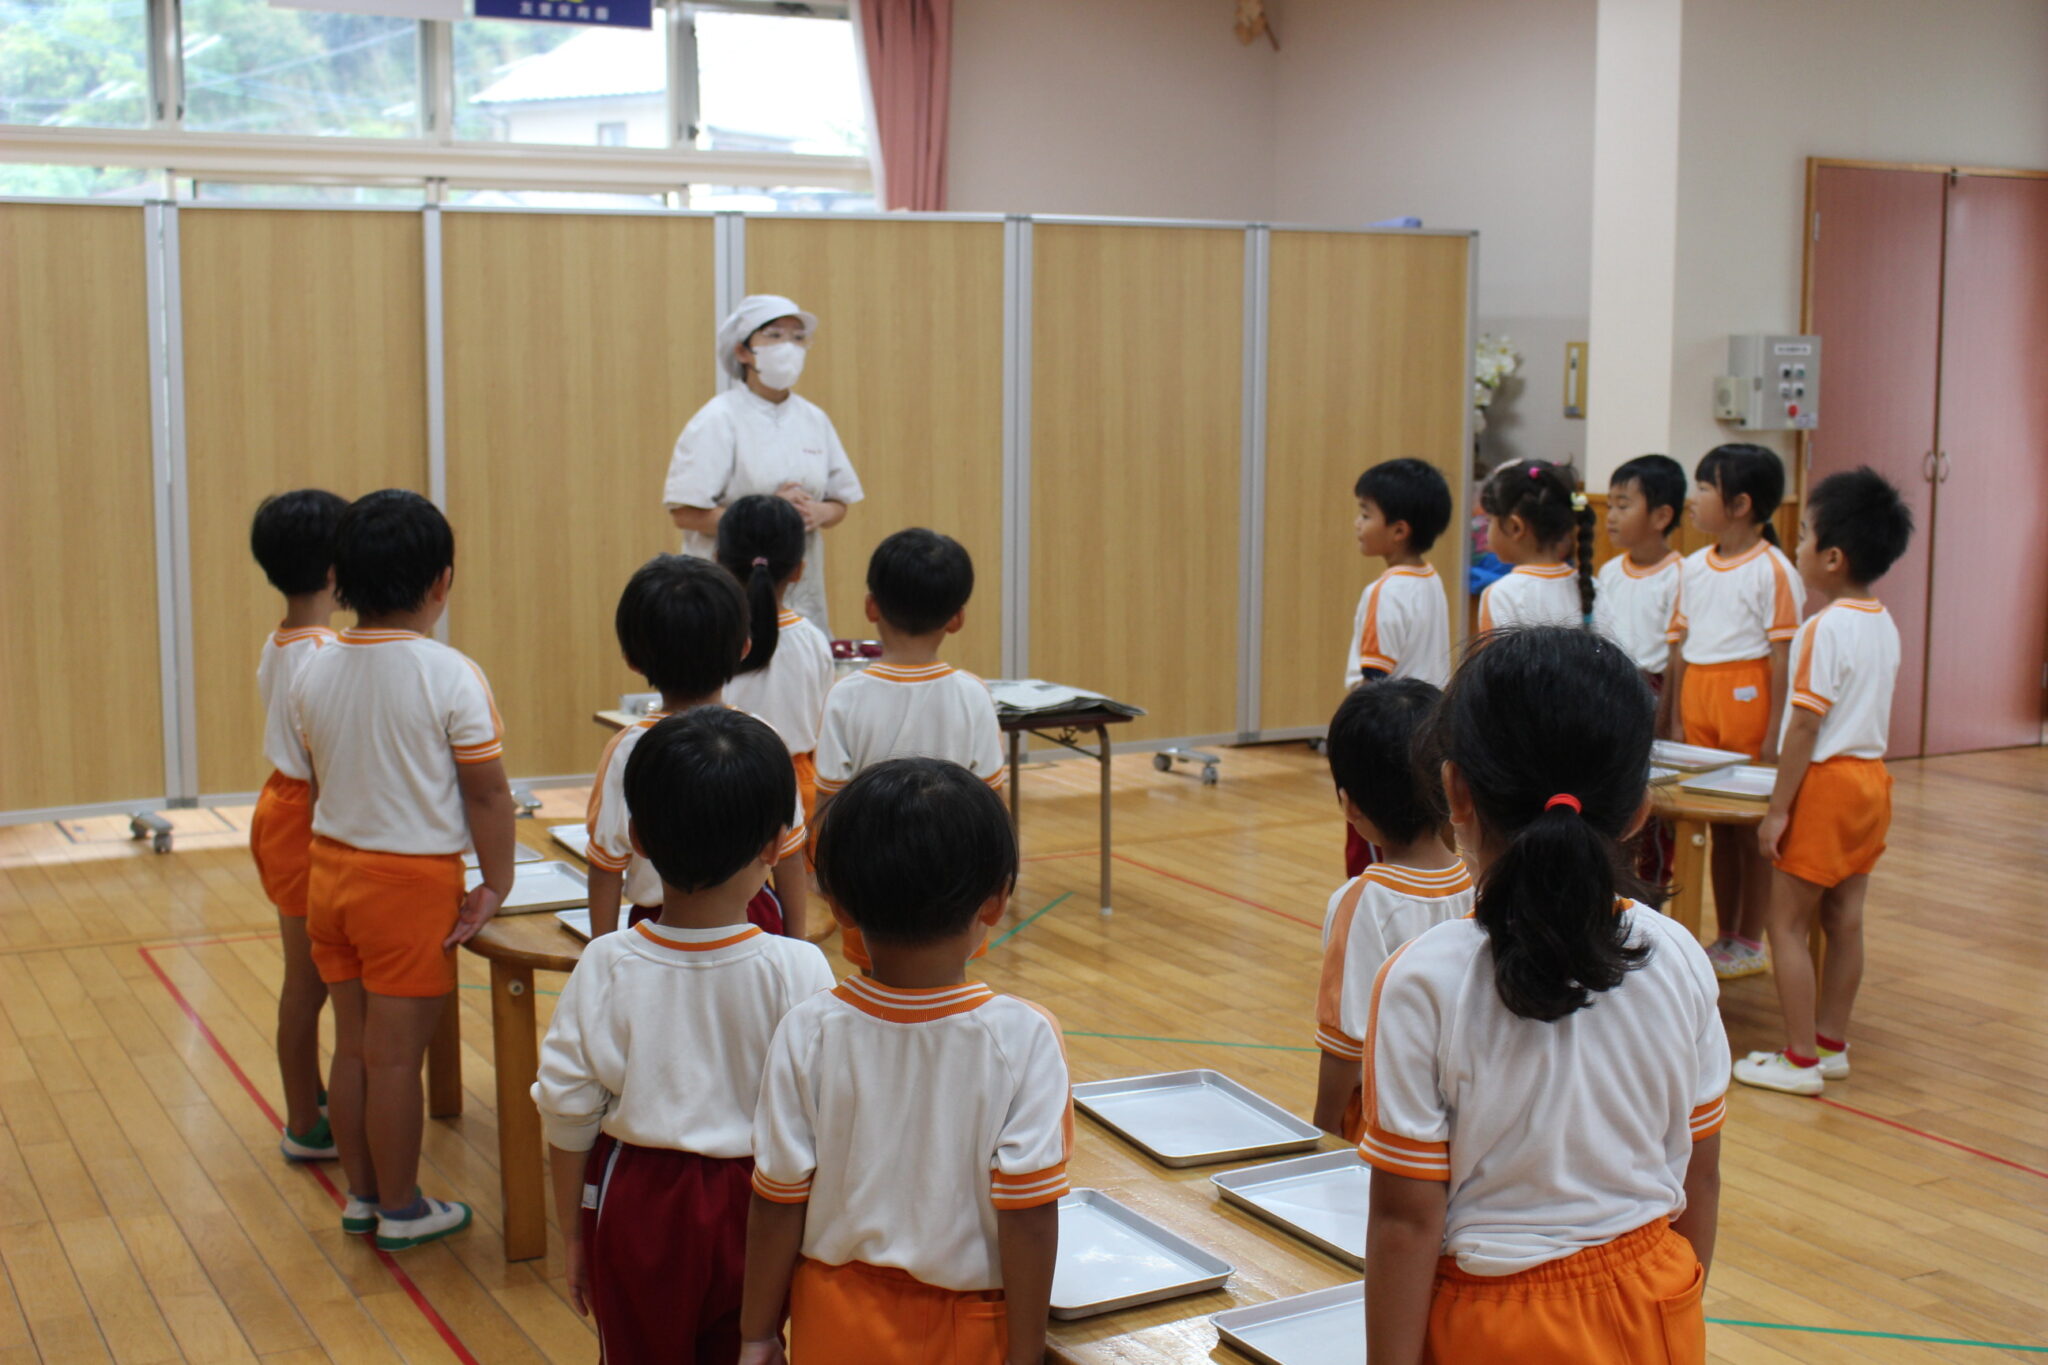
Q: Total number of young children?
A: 14